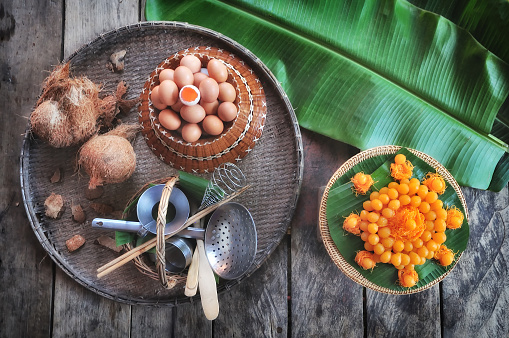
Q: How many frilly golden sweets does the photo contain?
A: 9